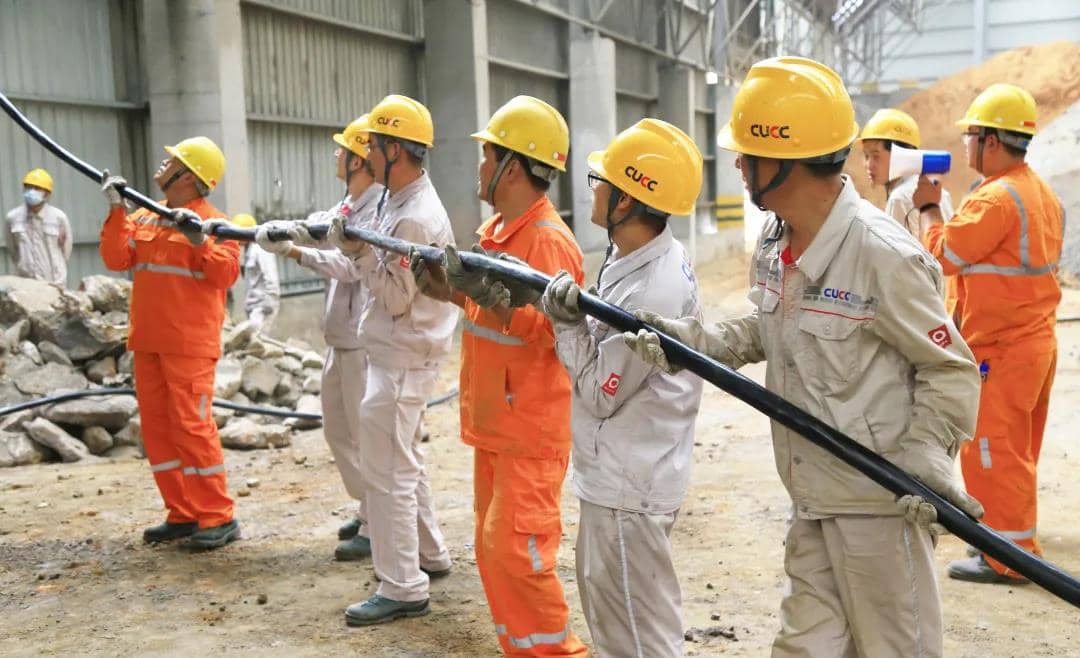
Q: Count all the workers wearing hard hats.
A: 10